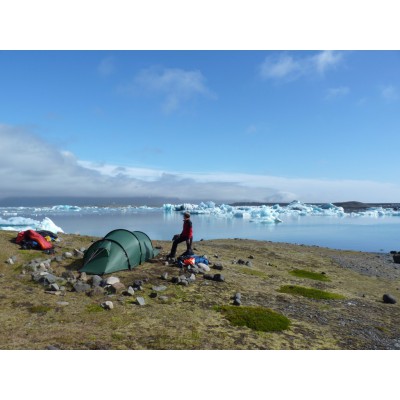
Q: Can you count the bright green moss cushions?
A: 3